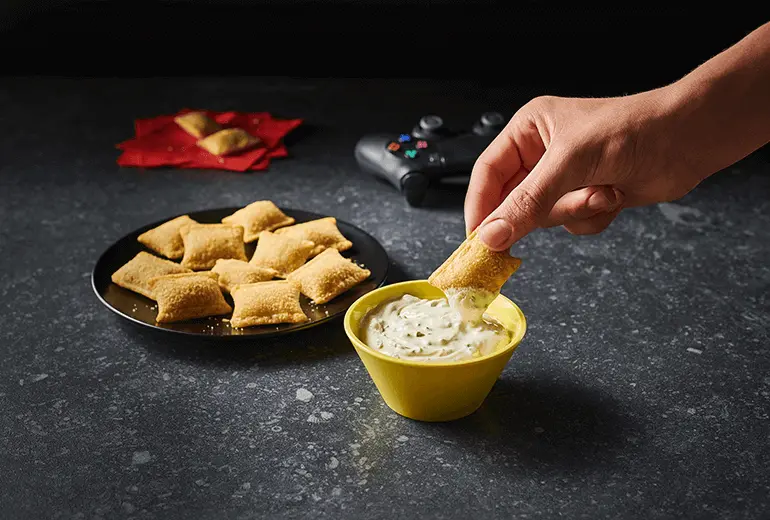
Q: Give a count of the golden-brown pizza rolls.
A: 13